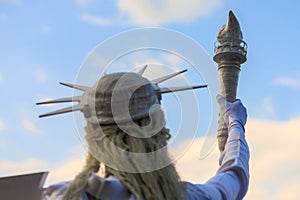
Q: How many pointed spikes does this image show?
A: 6